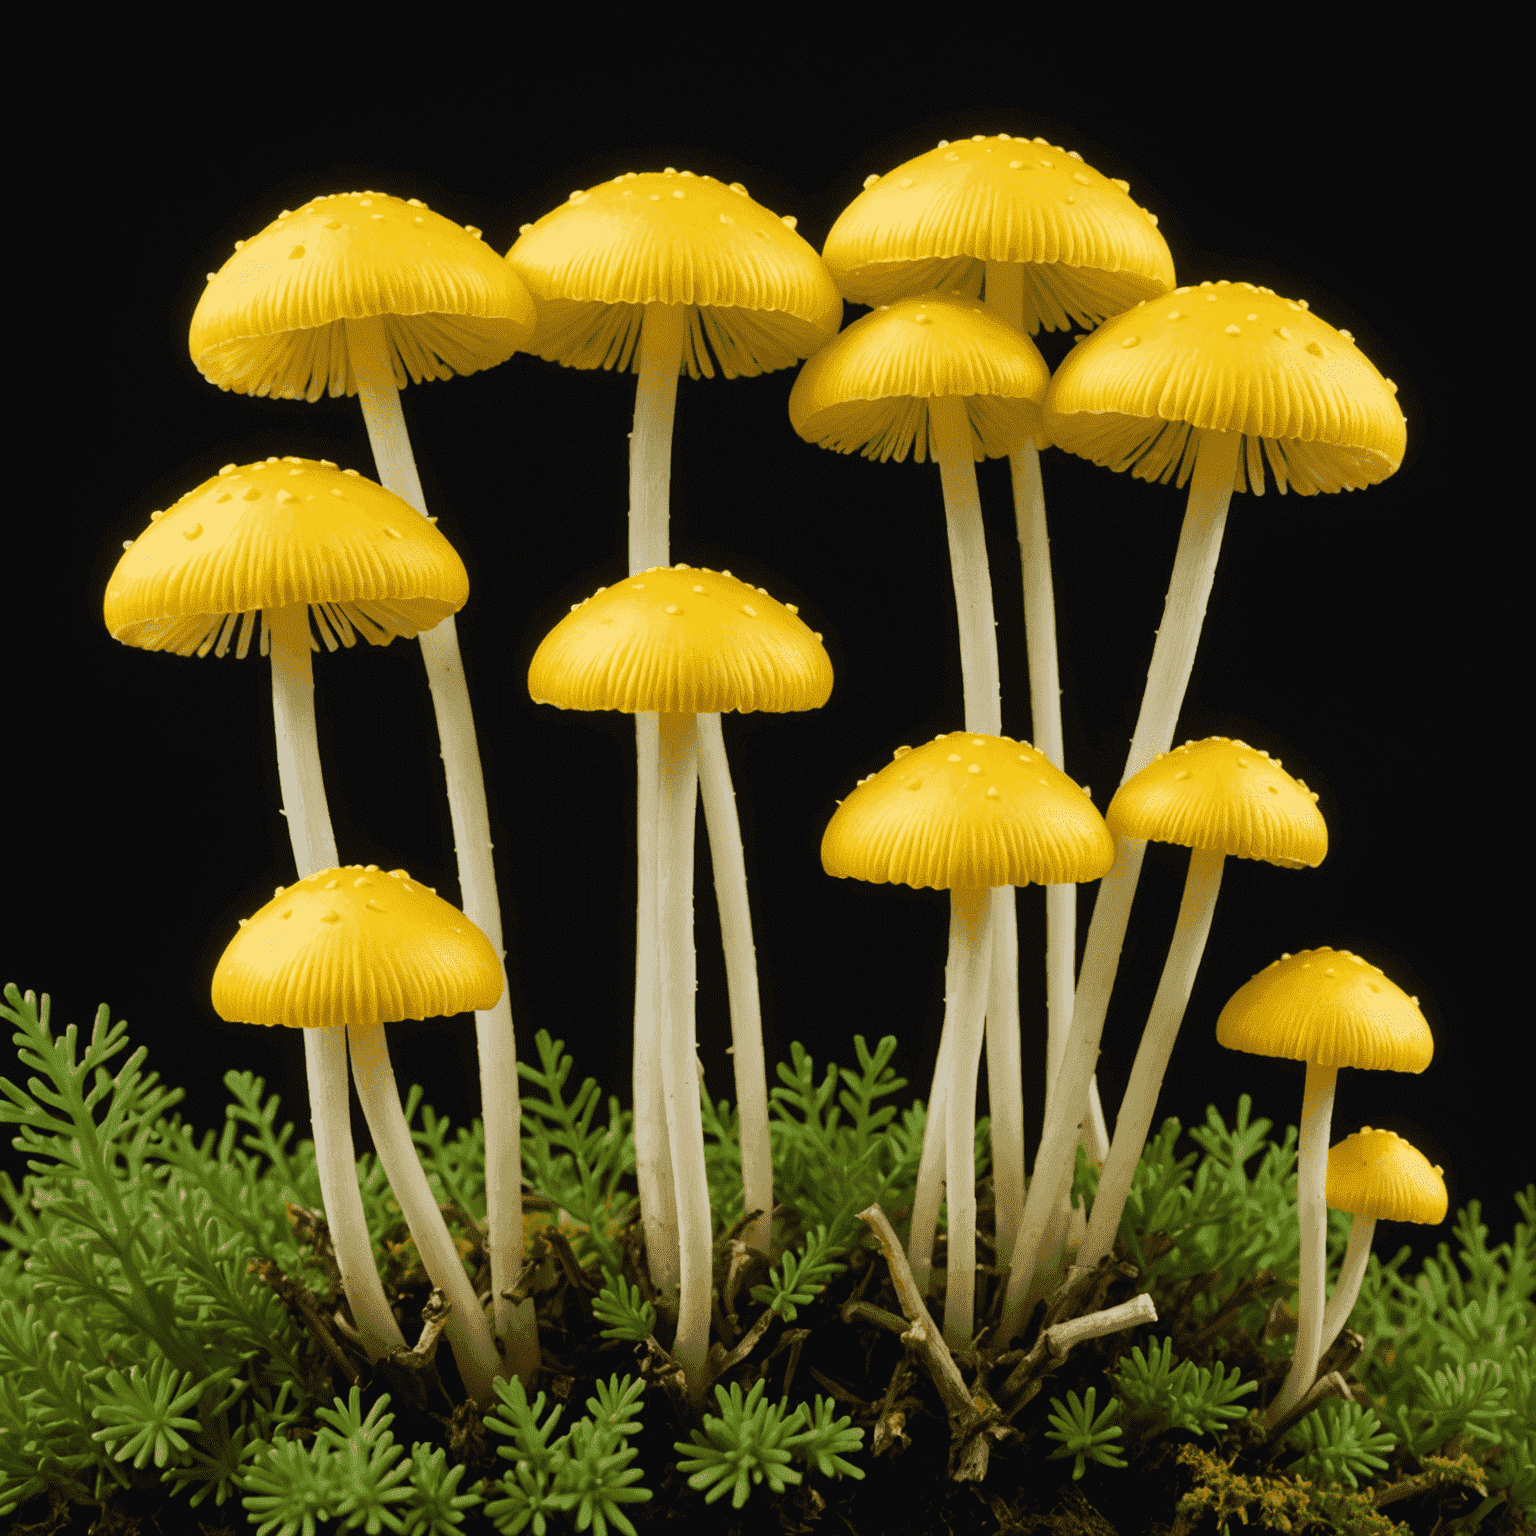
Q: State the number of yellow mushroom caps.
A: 12